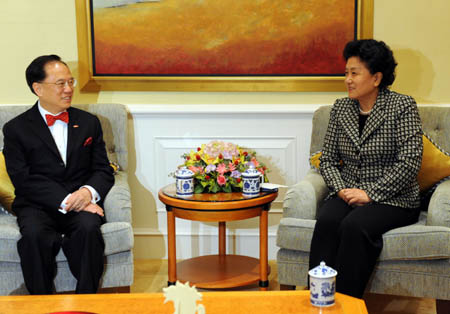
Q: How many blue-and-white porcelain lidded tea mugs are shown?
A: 3